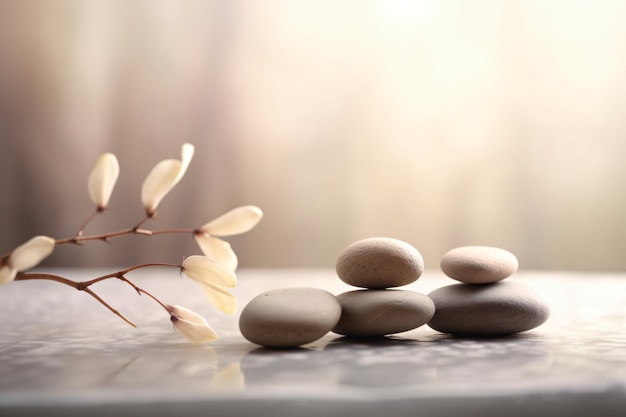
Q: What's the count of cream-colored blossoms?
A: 6